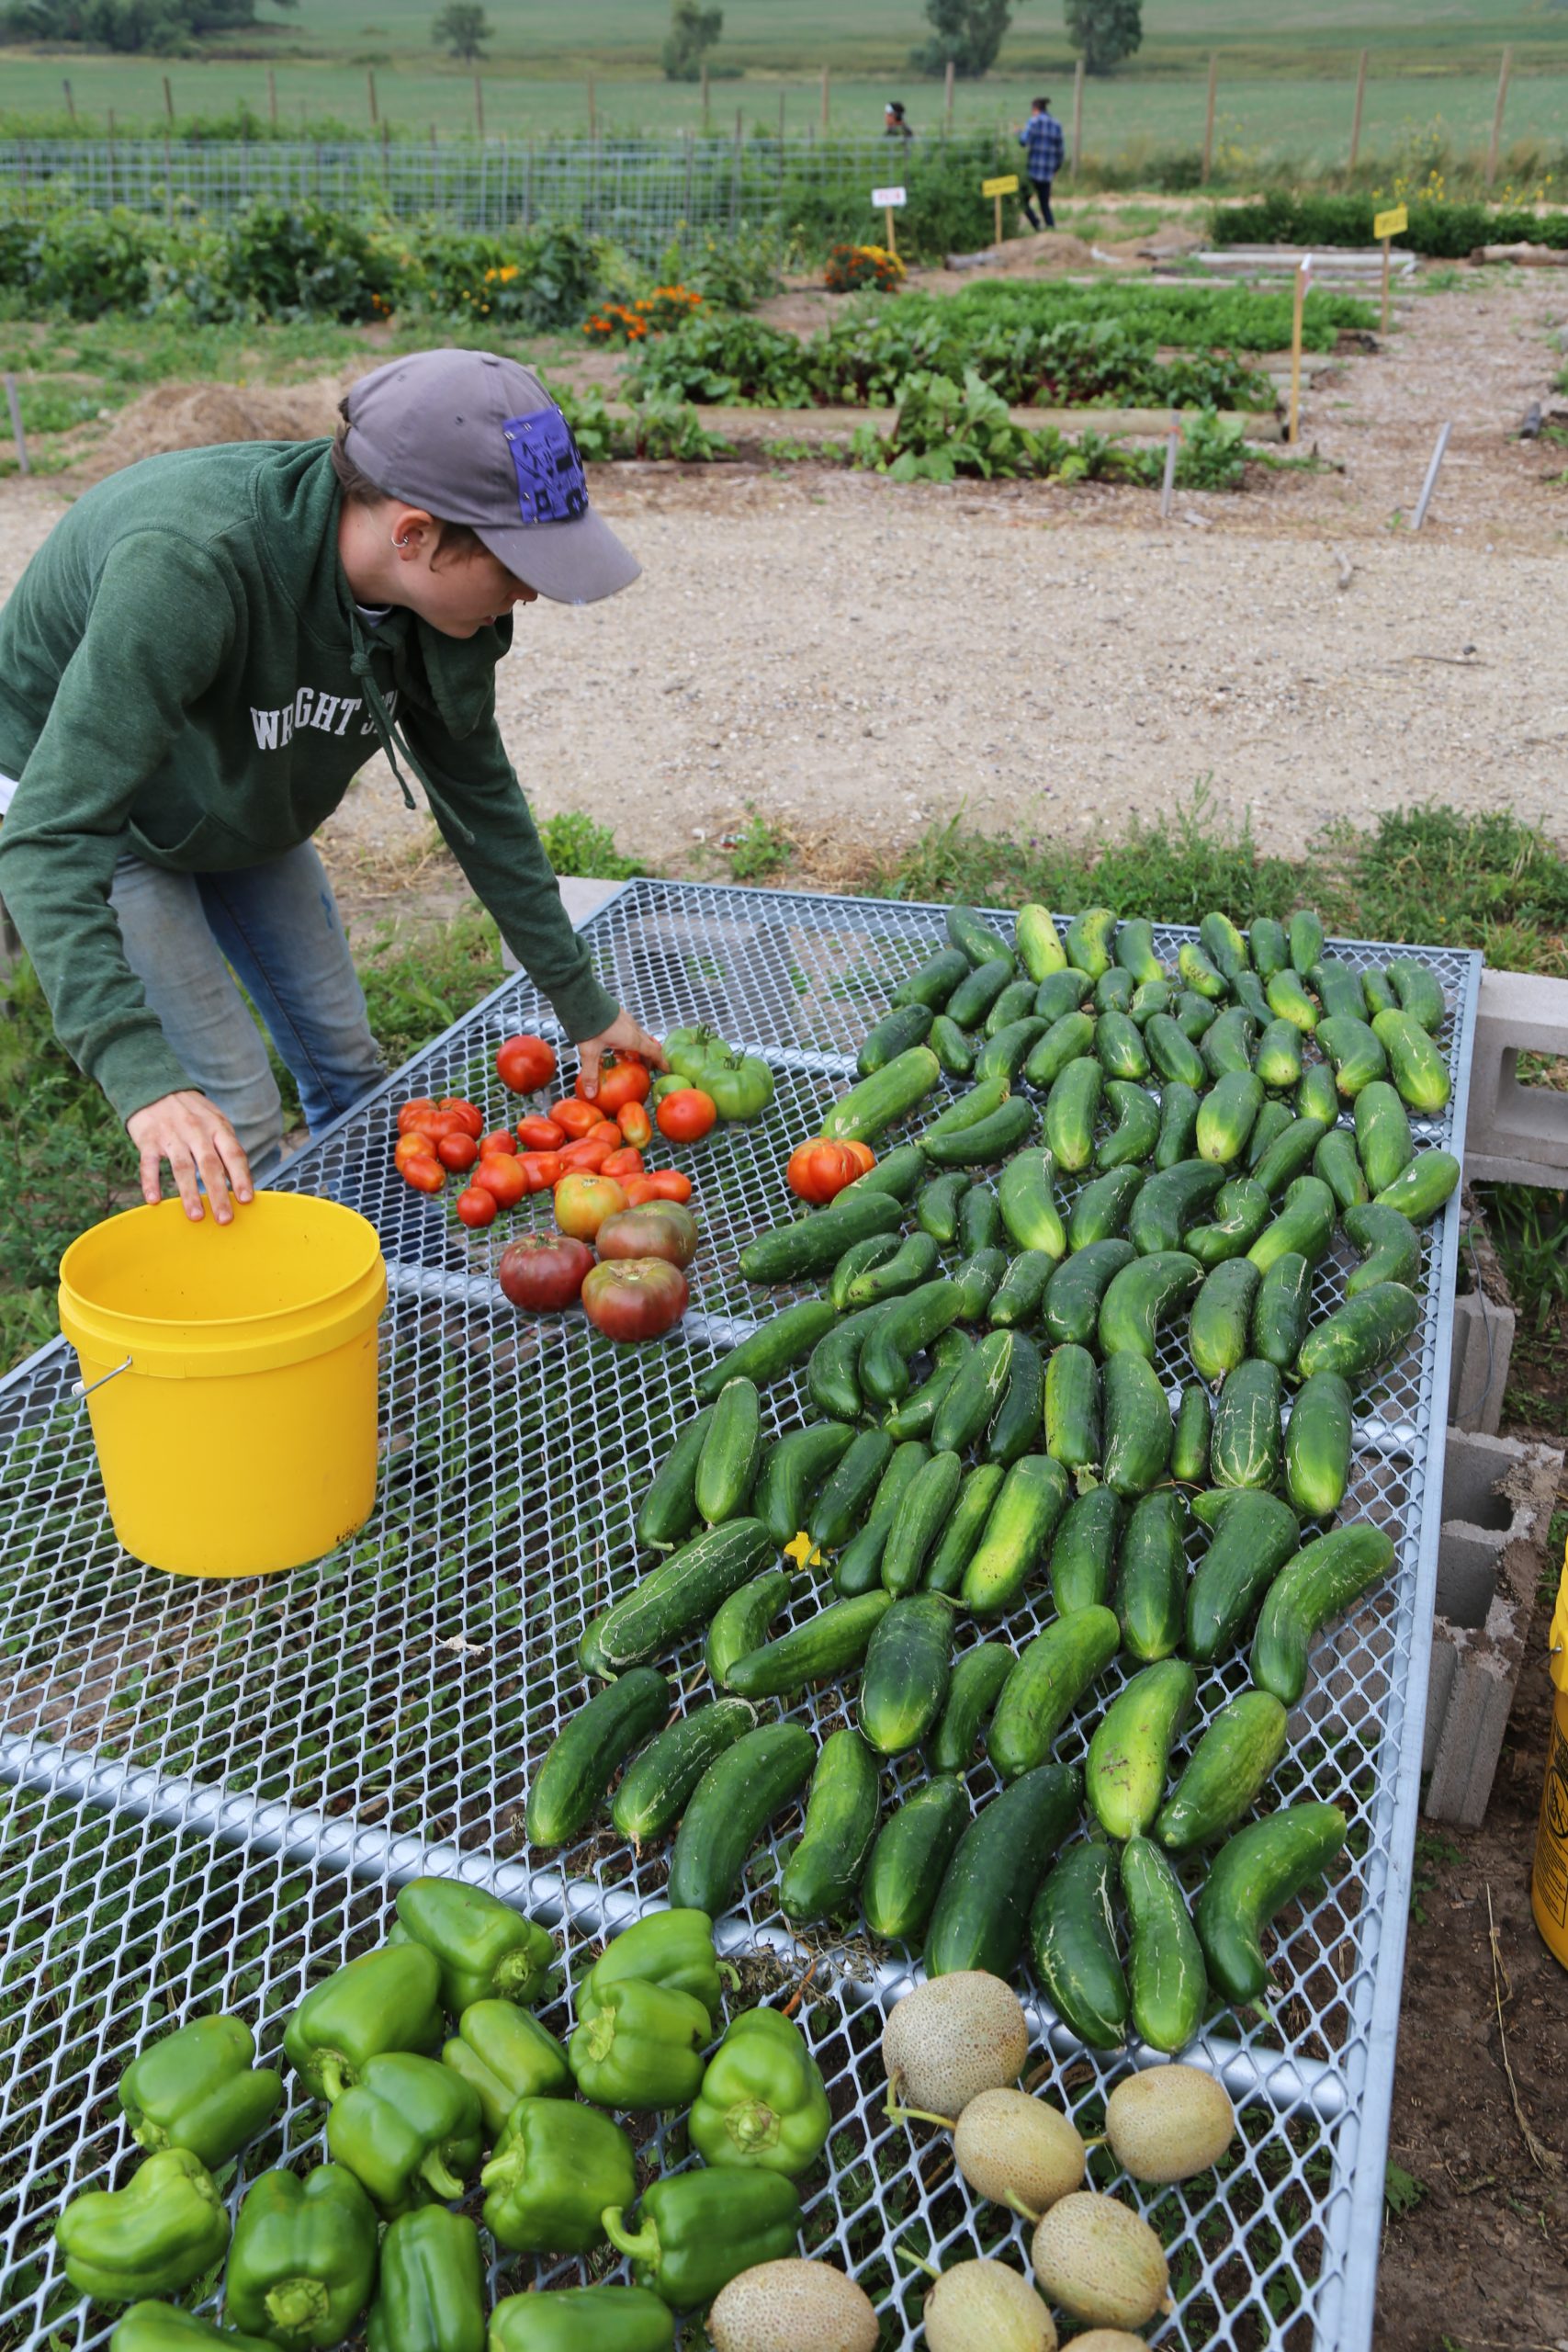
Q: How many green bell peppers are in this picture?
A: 15